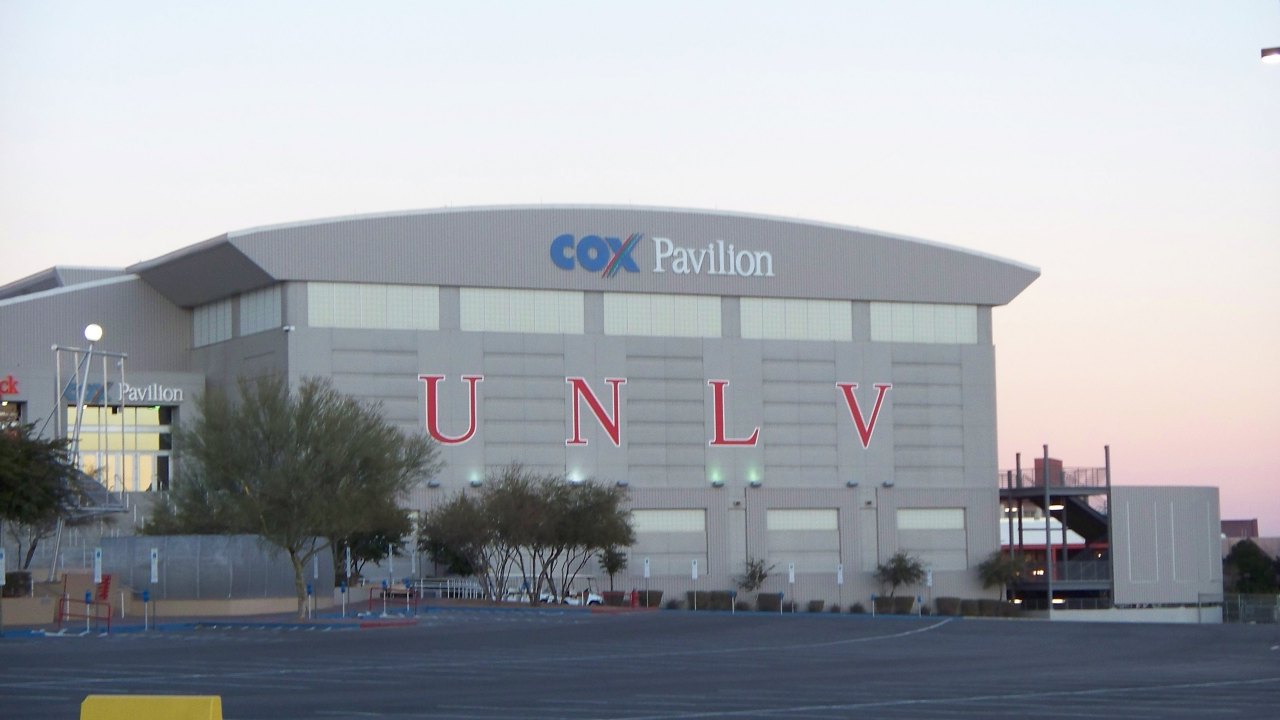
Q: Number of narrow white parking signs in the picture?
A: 12